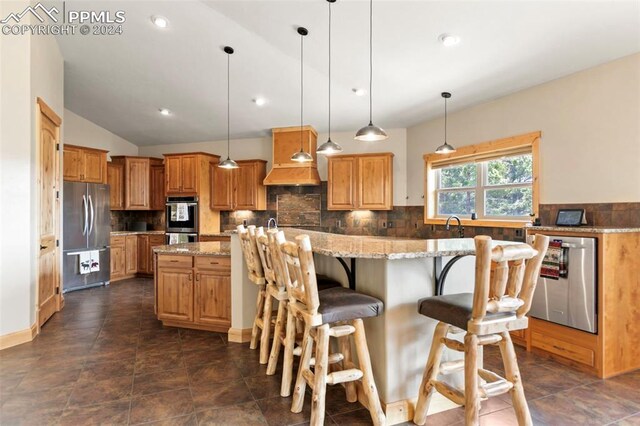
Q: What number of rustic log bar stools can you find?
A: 4